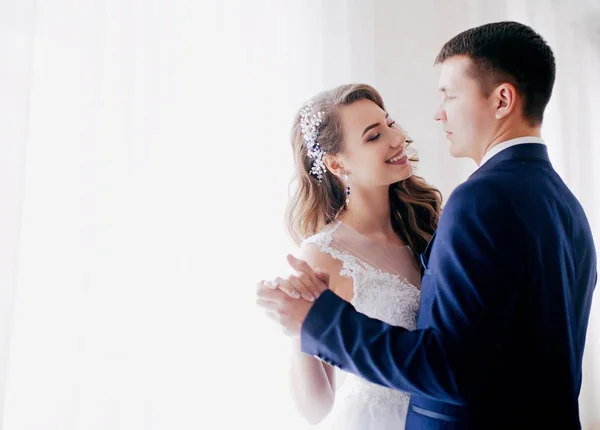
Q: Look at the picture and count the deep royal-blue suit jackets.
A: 1